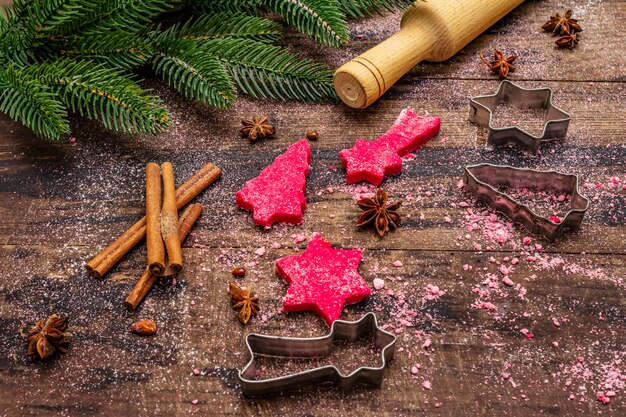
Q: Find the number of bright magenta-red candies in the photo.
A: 3